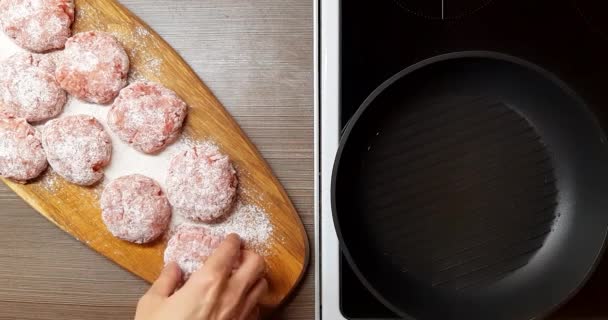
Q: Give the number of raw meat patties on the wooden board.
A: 9